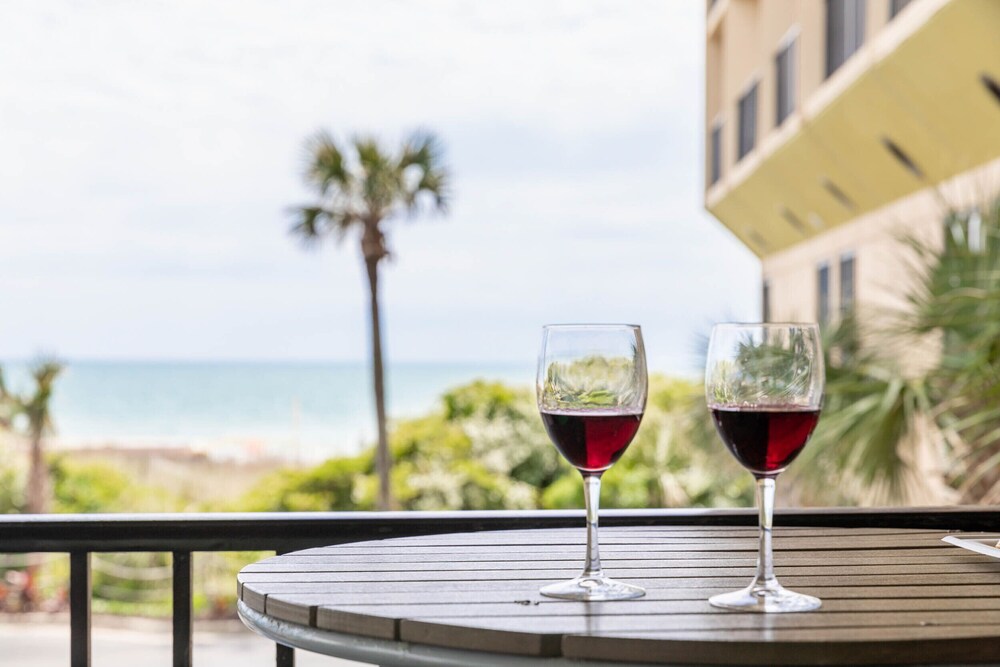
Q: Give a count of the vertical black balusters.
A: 3